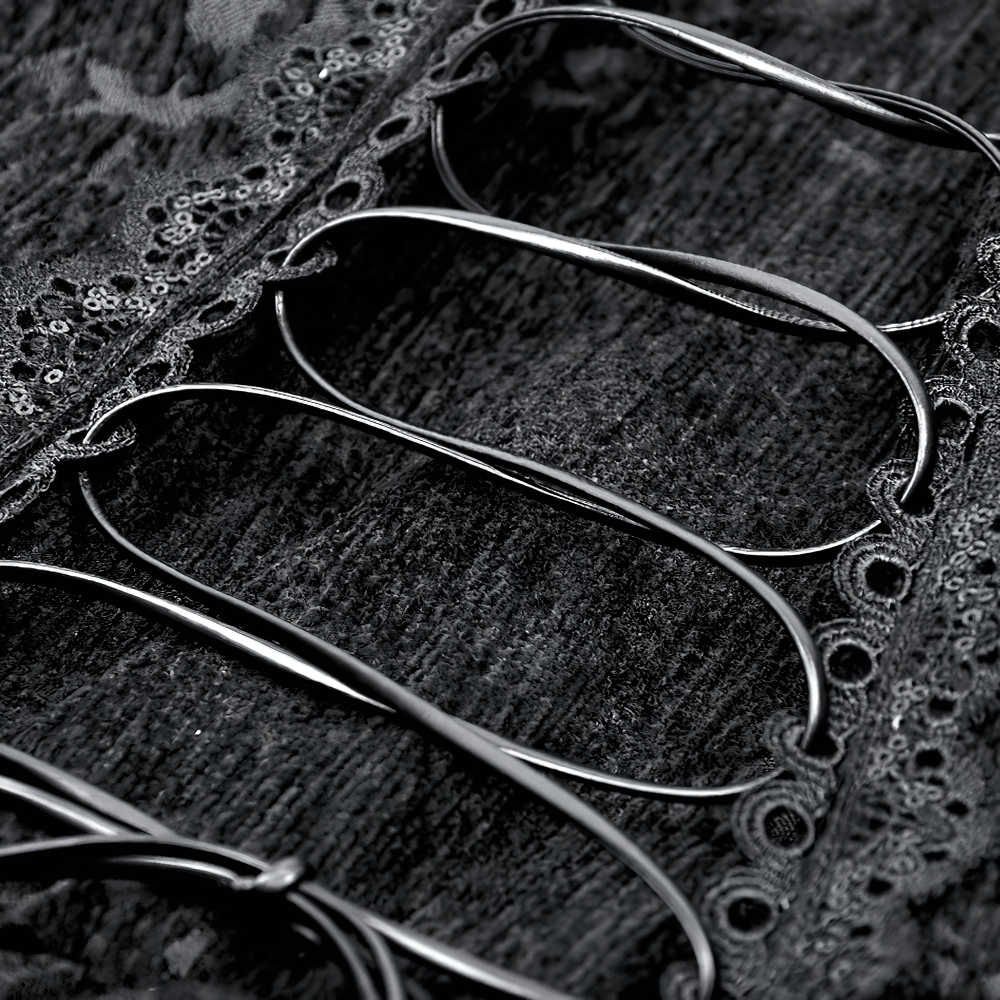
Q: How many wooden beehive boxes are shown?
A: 0